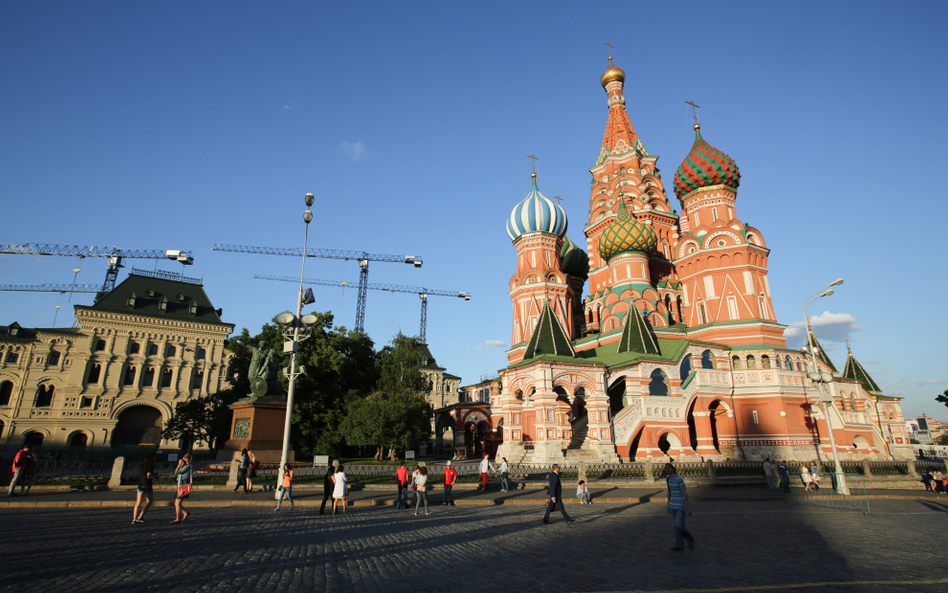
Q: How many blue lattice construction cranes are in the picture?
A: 4